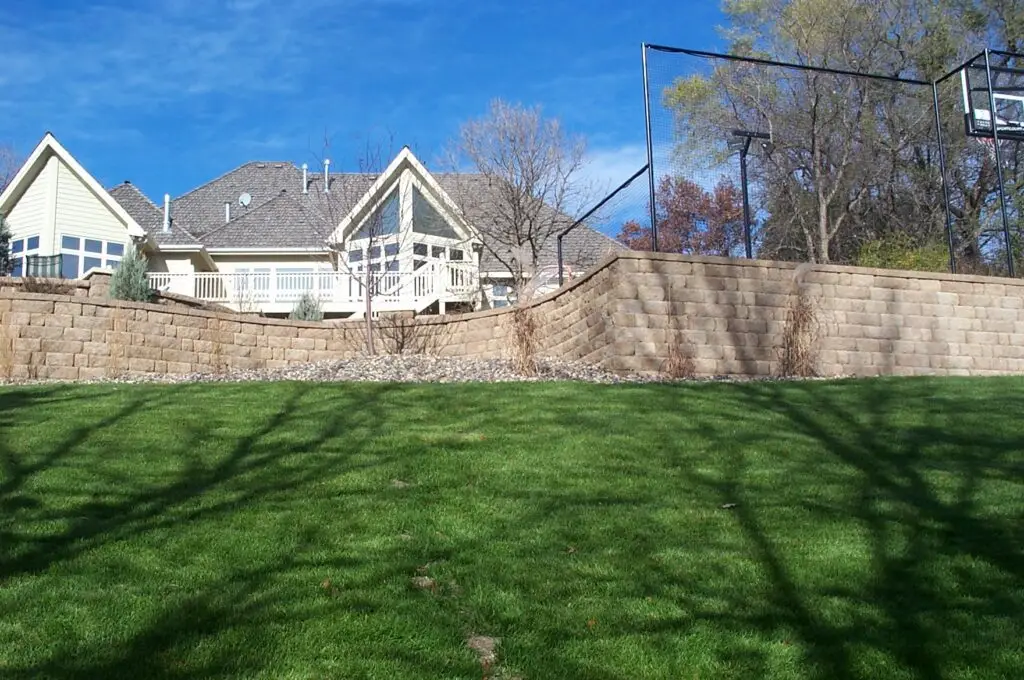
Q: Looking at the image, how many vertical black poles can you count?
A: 5